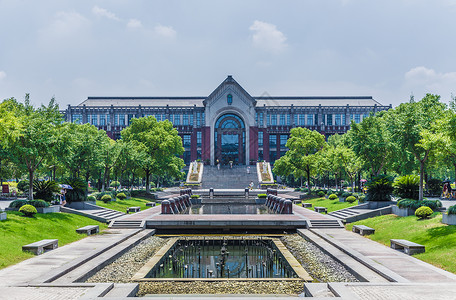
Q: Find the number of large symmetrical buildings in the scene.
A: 1